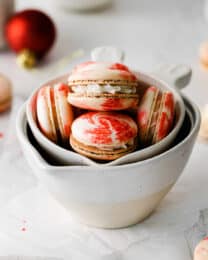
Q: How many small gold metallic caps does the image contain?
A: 1